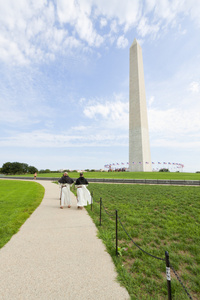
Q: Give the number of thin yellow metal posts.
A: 0